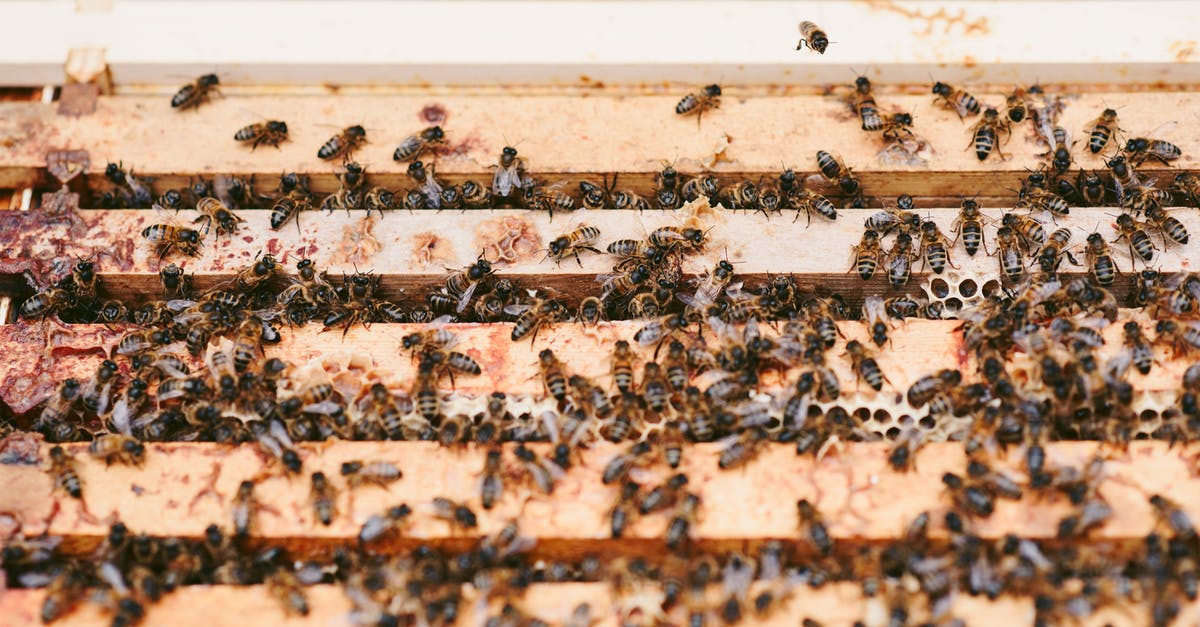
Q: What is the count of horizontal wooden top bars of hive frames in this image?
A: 5